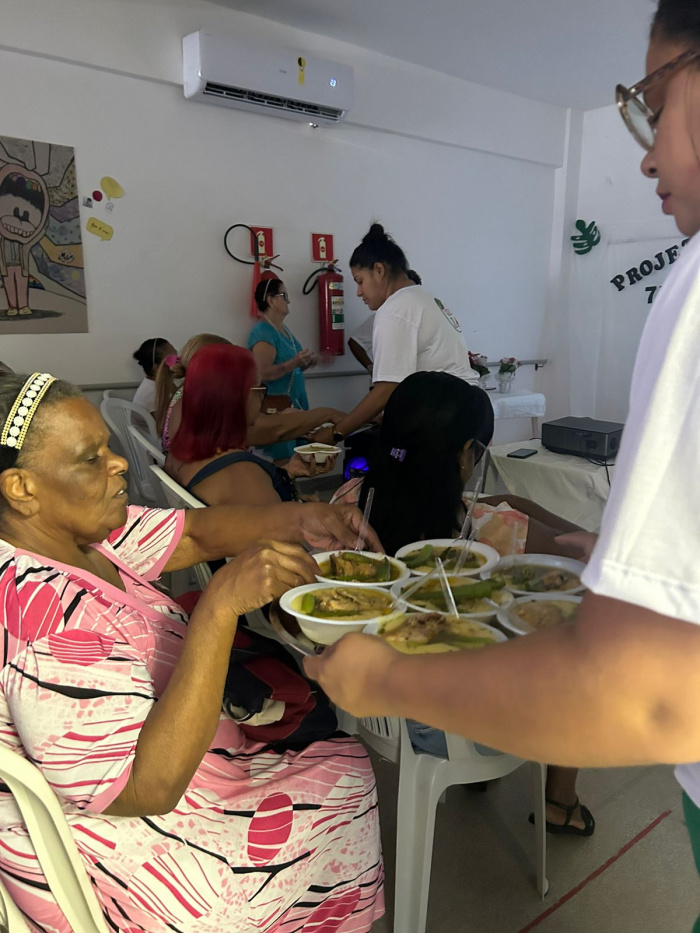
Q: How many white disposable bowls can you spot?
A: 8